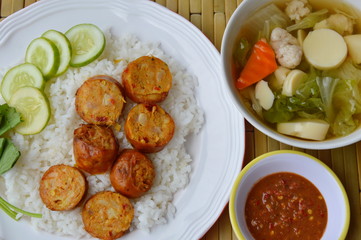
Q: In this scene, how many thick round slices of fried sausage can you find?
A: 7